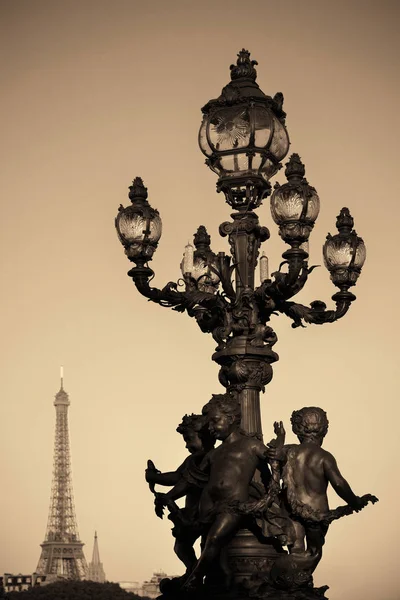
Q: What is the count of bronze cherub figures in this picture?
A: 3